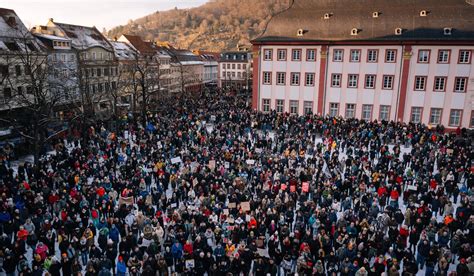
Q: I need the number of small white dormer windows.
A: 7